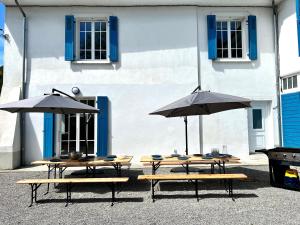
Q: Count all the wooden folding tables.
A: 2